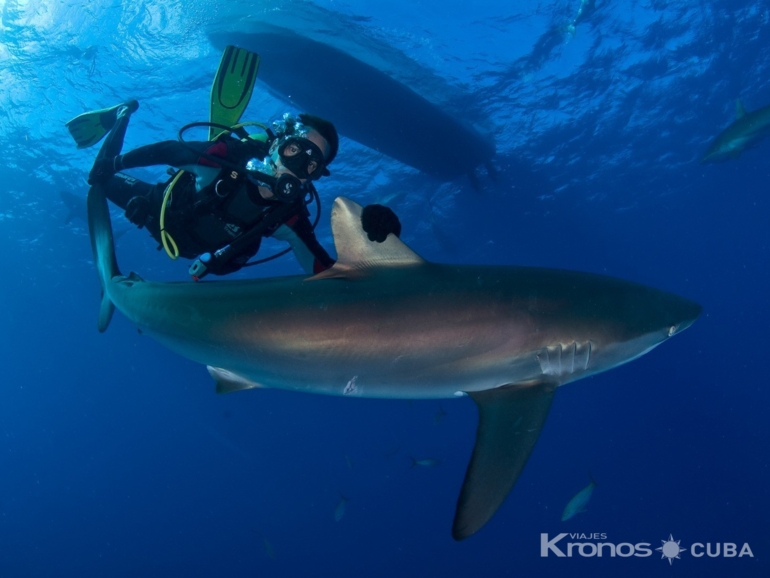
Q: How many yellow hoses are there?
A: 1